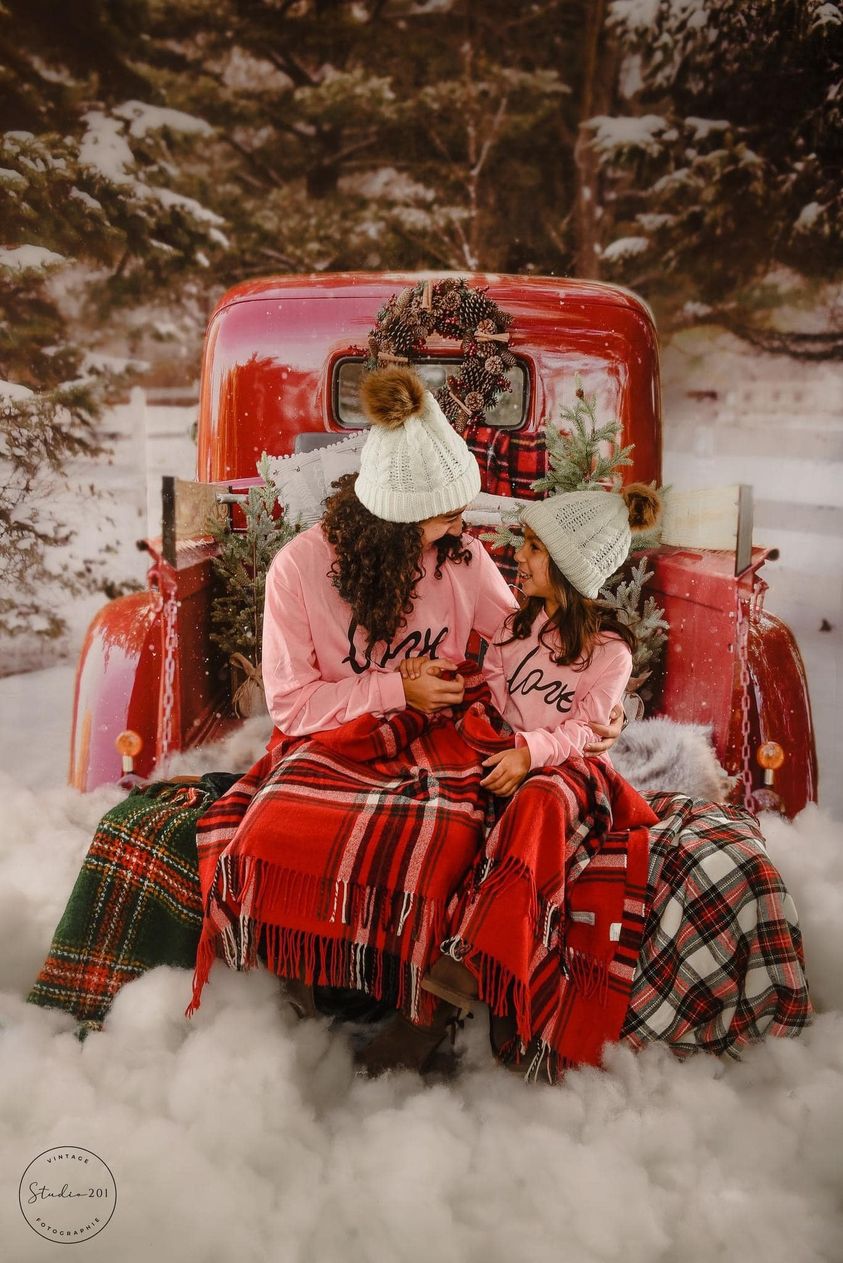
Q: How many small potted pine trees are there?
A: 3